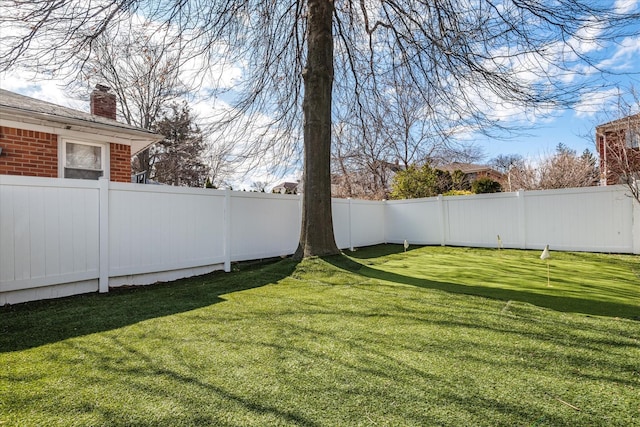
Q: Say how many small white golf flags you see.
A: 3